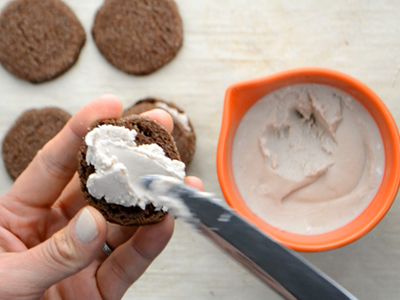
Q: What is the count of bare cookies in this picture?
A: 3